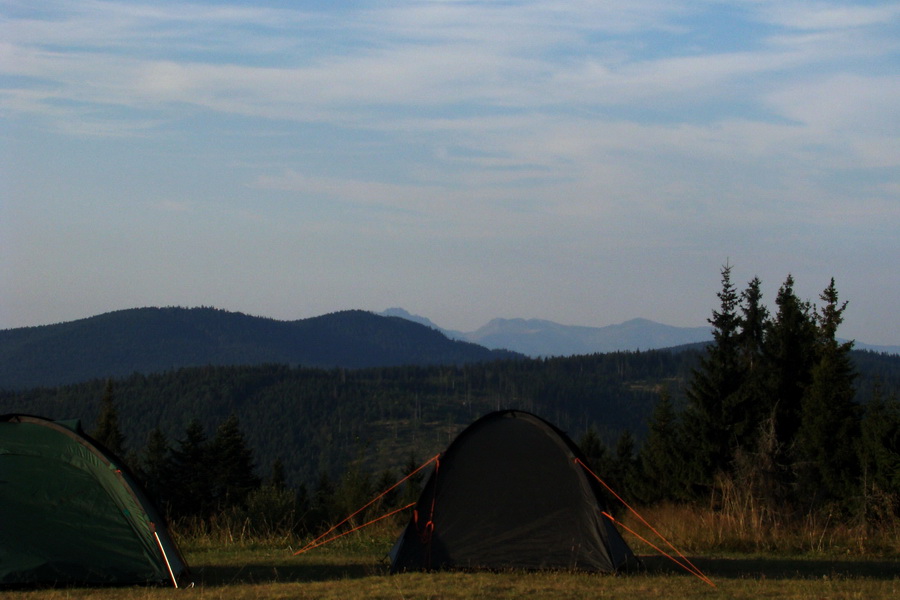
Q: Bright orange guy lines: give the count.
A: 4